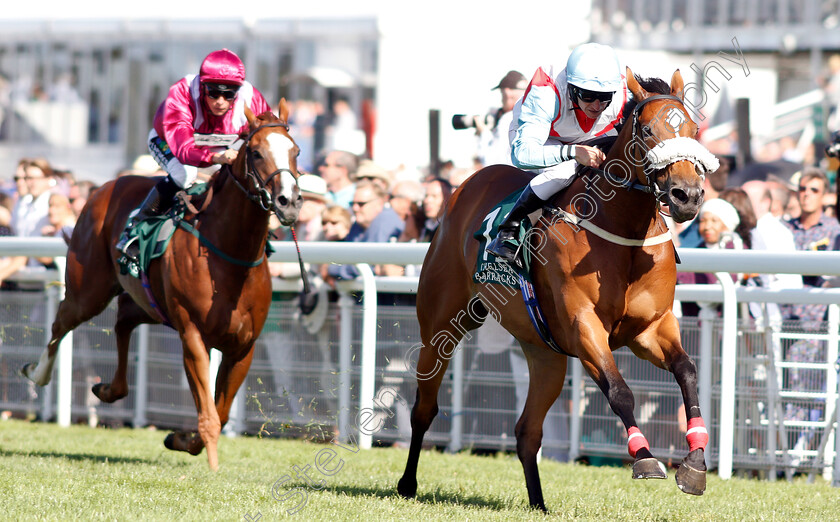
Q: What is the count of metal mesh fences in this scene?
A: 1